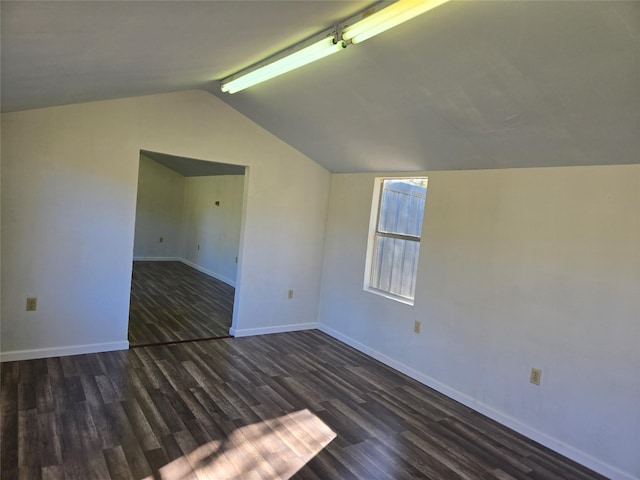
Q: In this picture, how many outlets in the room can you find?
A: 4